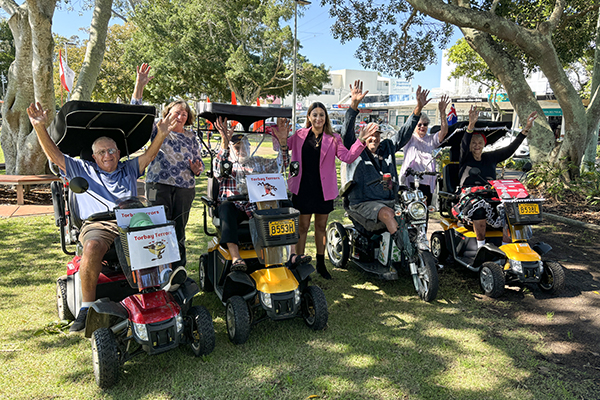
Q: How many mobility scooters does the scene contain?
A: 4